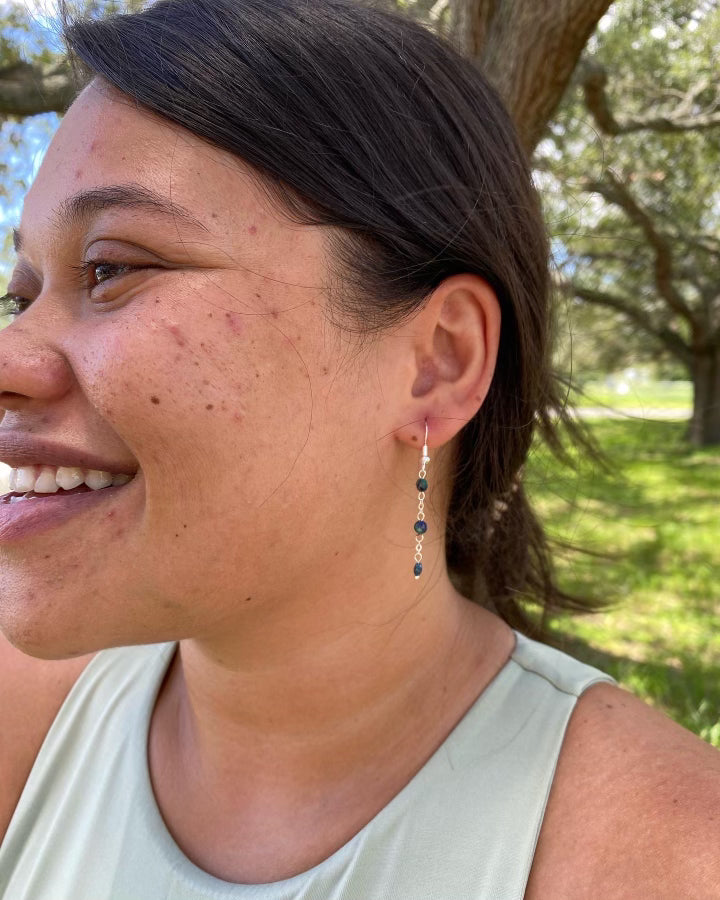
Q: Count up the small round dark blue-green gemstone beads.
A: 3